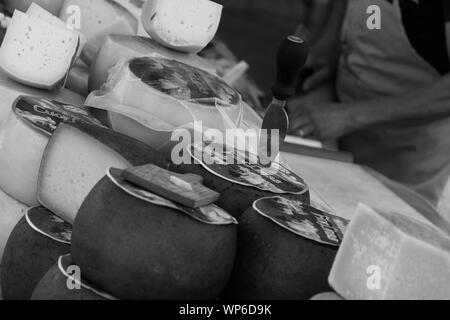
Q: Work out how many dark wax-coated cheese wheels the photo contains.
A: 5